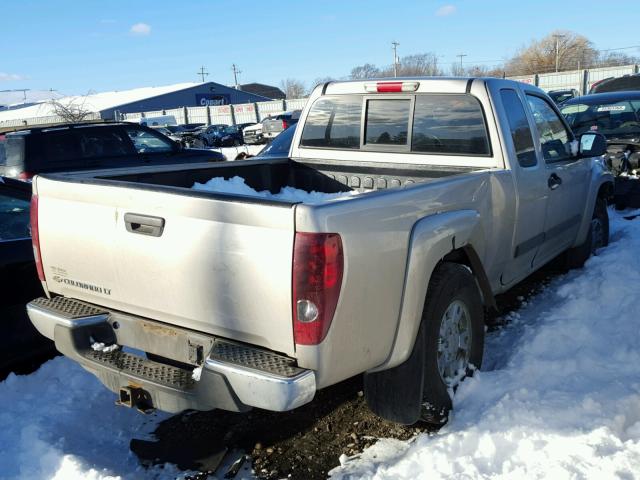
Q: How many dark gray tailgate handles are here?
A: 1